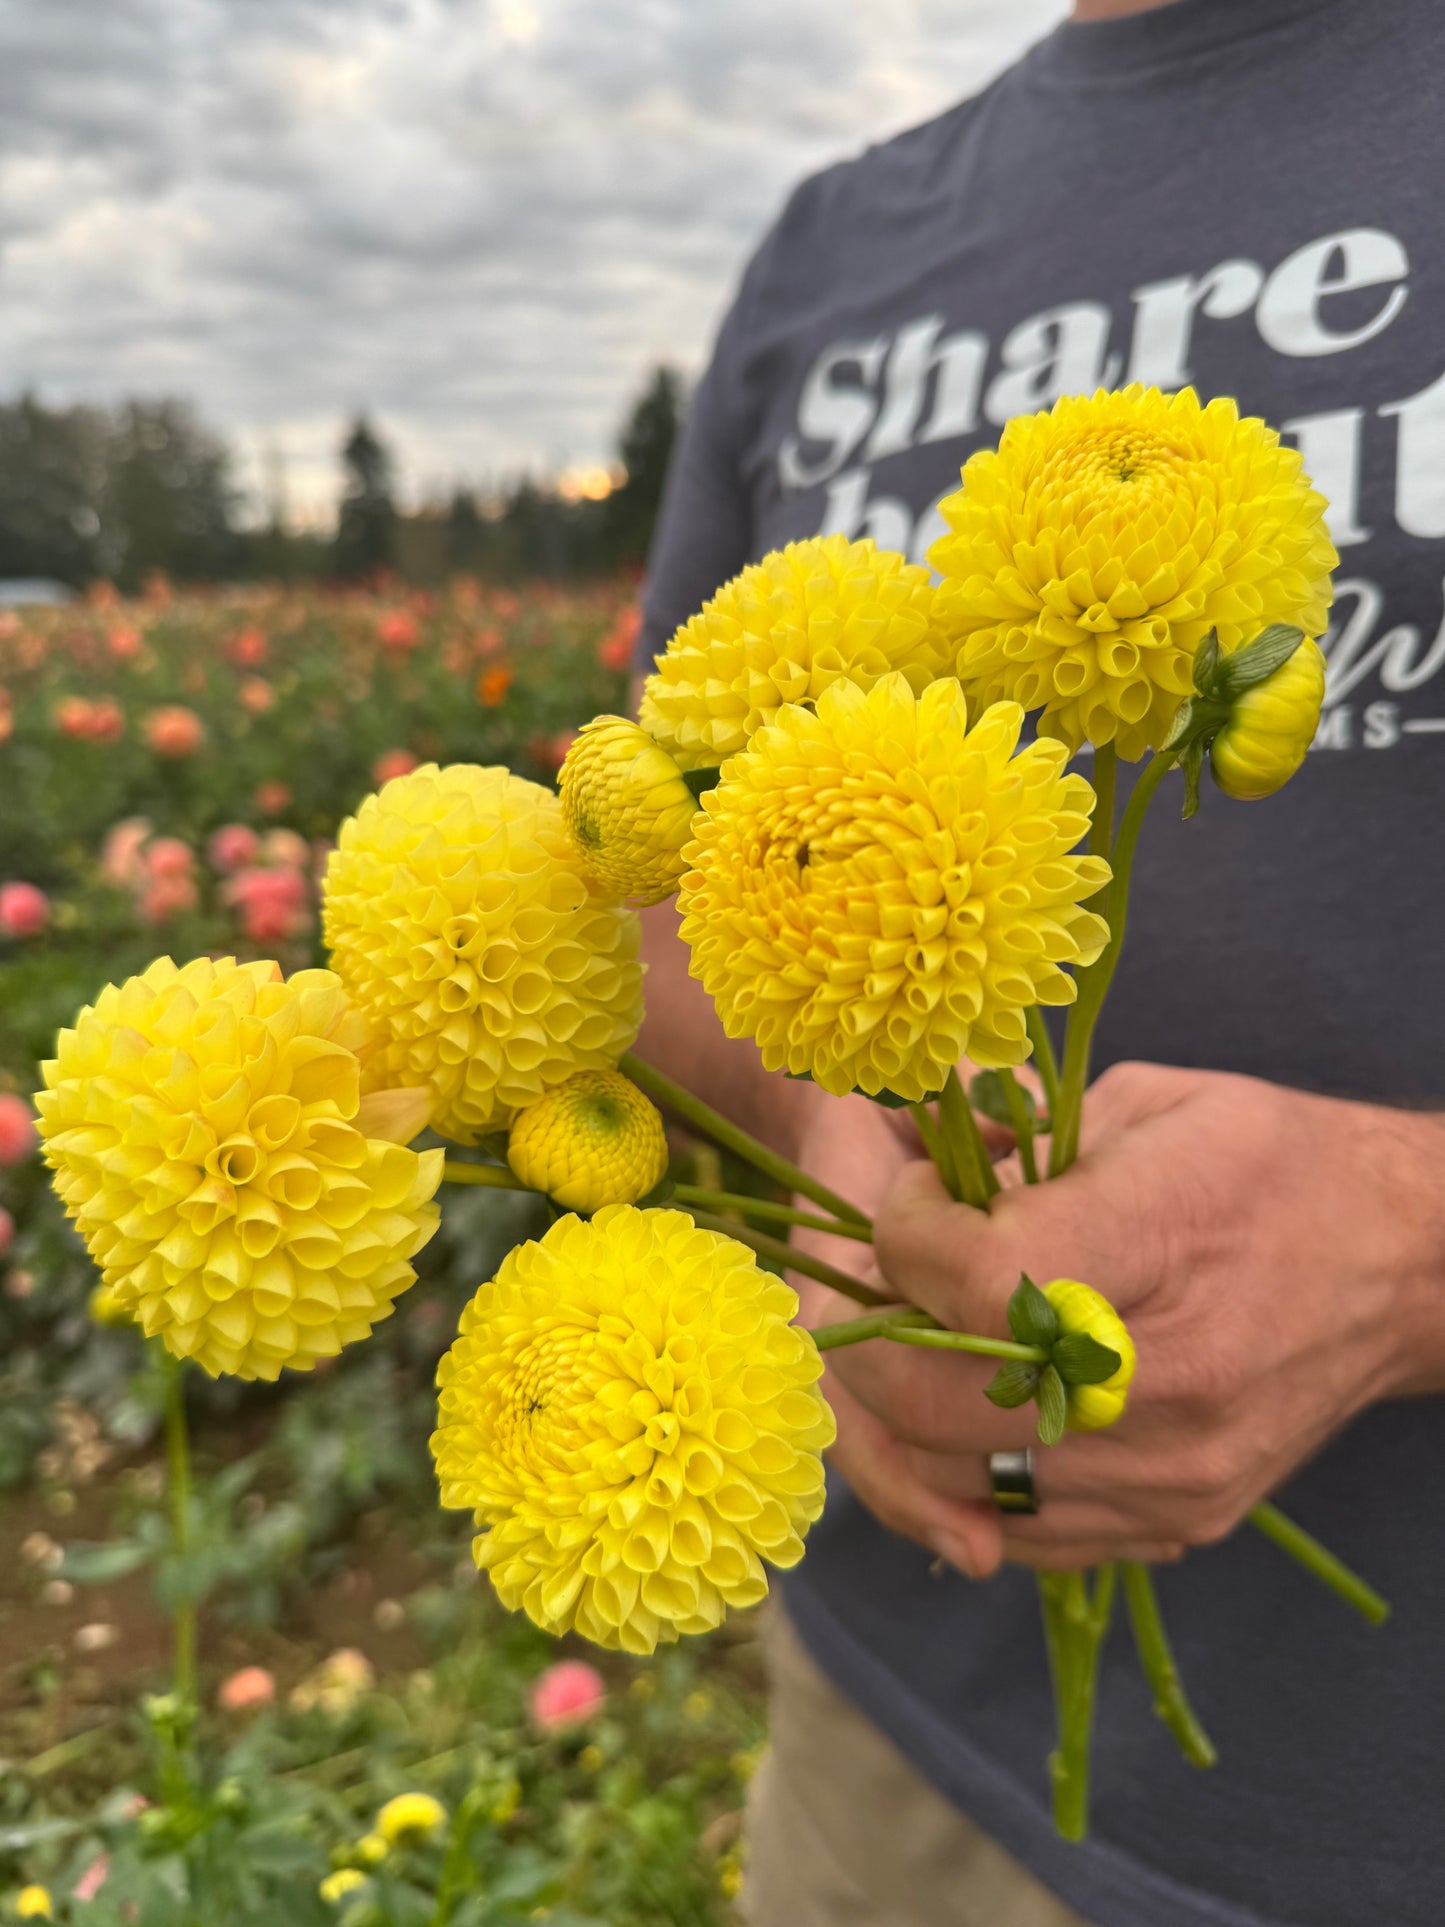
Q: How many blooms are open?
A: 6